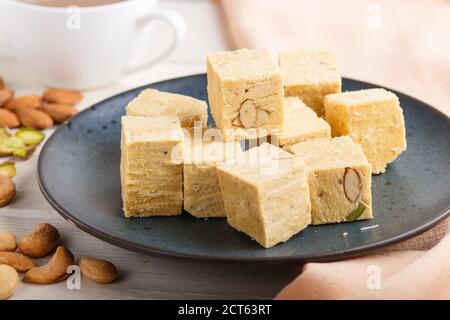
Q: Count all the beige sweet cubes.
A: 9